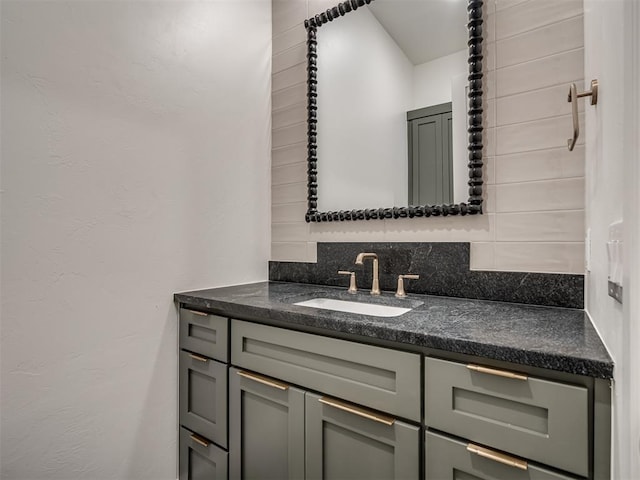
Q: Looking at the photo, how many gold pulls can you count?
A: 7